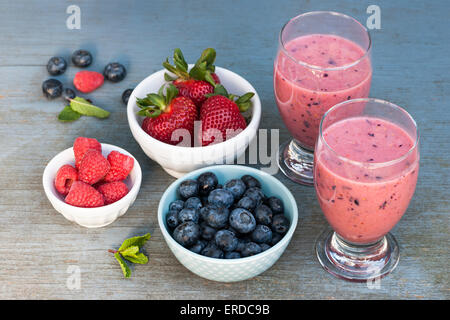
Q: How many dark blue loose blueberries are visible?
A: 6